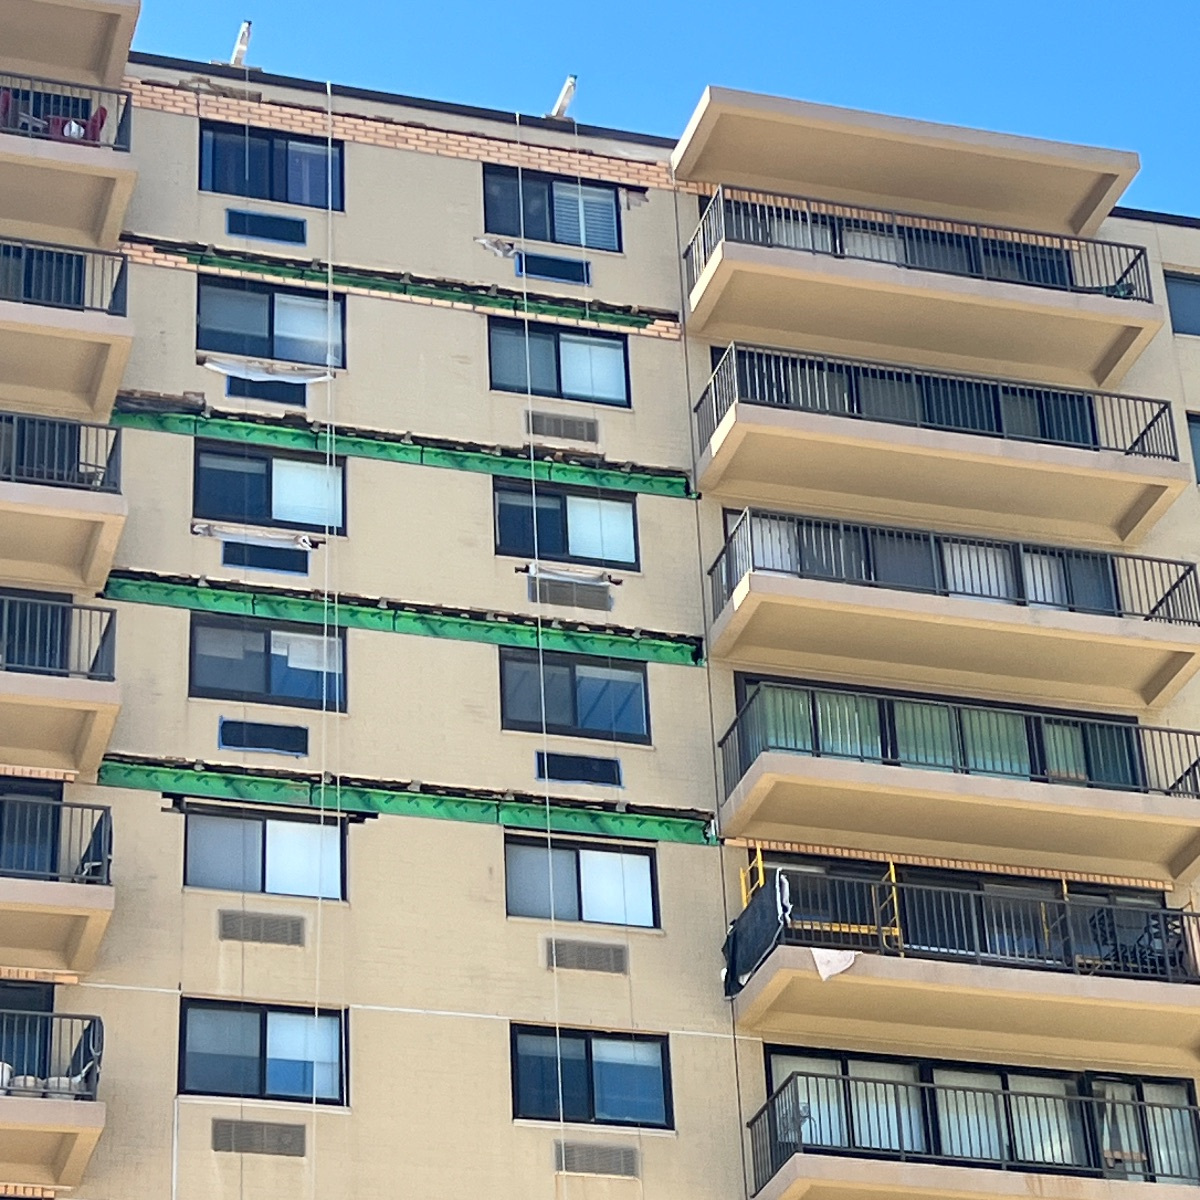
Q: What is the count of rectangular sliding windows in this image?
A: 12